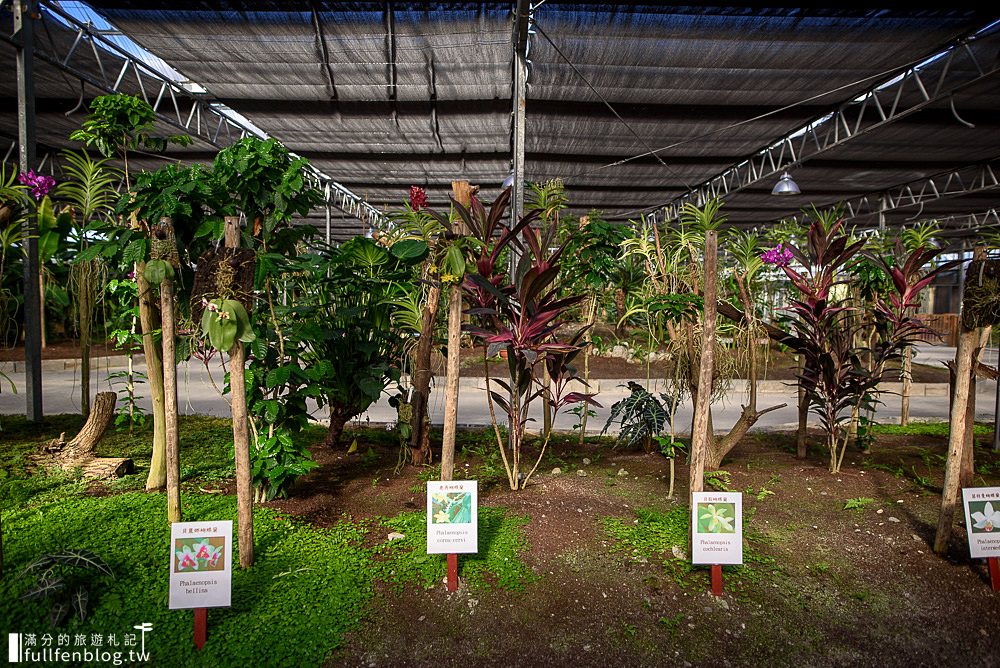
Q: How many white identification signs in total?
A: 4